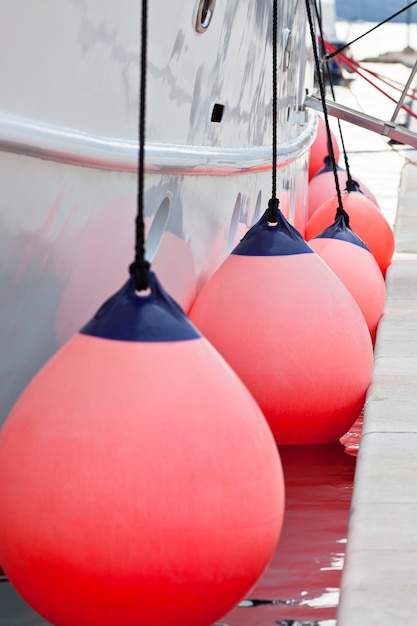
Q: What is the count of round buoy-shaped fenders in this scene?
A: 6